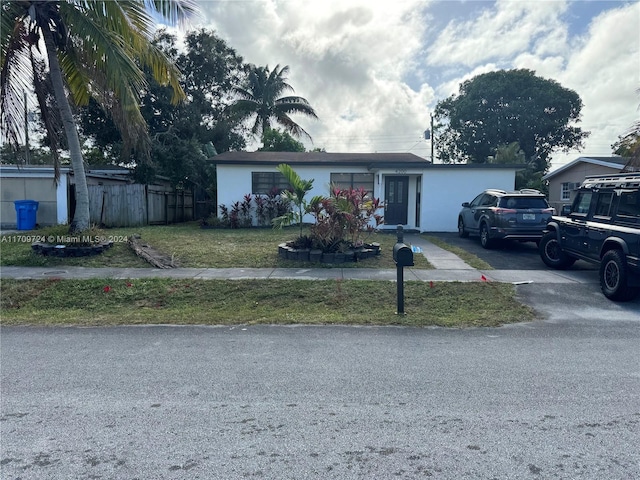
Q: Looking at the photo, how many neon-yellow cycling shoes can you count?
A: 0